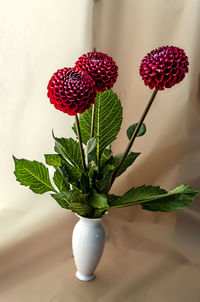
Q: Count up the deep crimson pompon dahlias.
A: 3